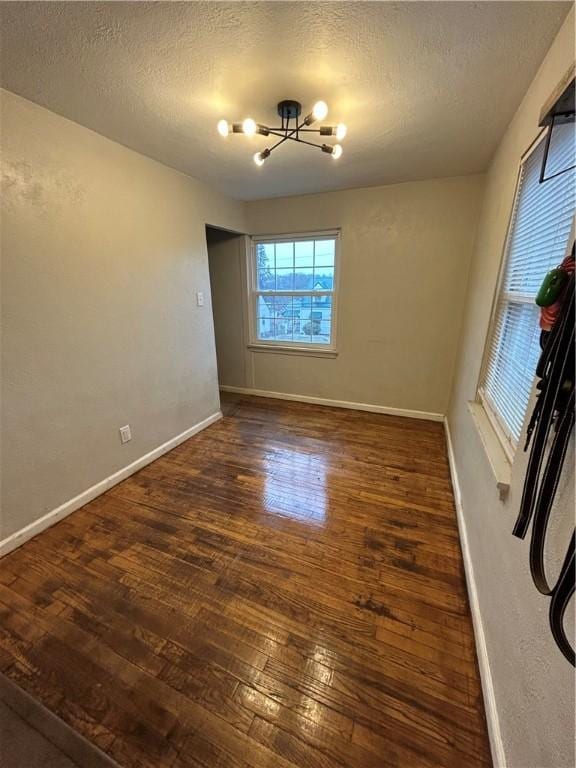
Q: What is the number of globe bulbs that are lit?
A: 6